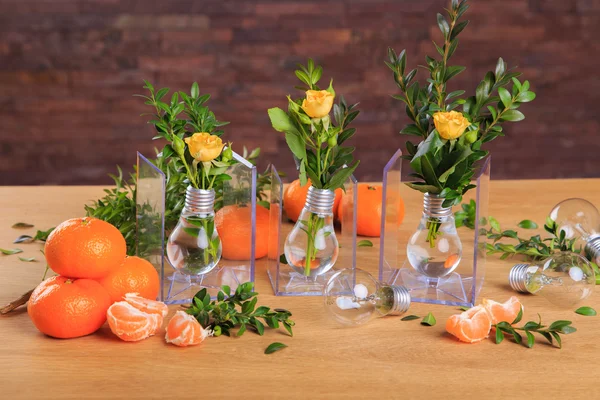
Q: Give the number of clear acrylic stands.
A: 3